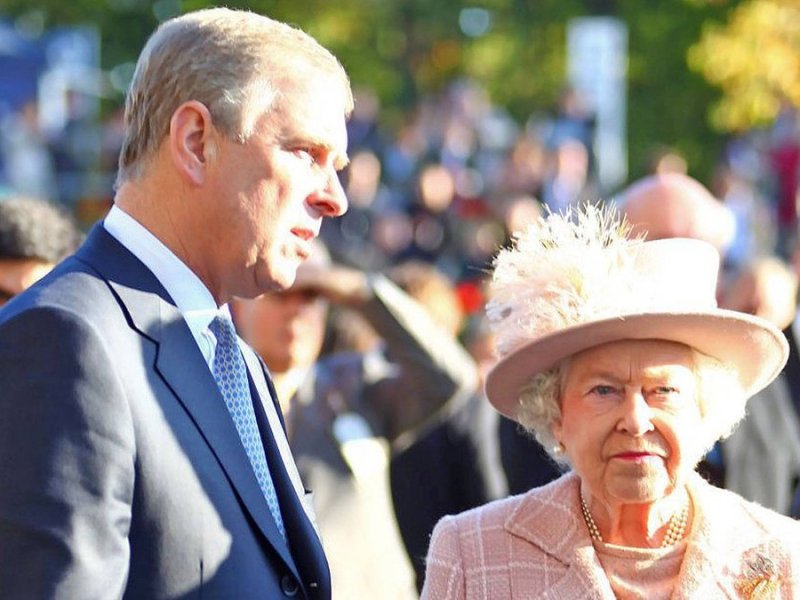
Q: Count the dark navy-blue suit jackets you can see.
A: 1